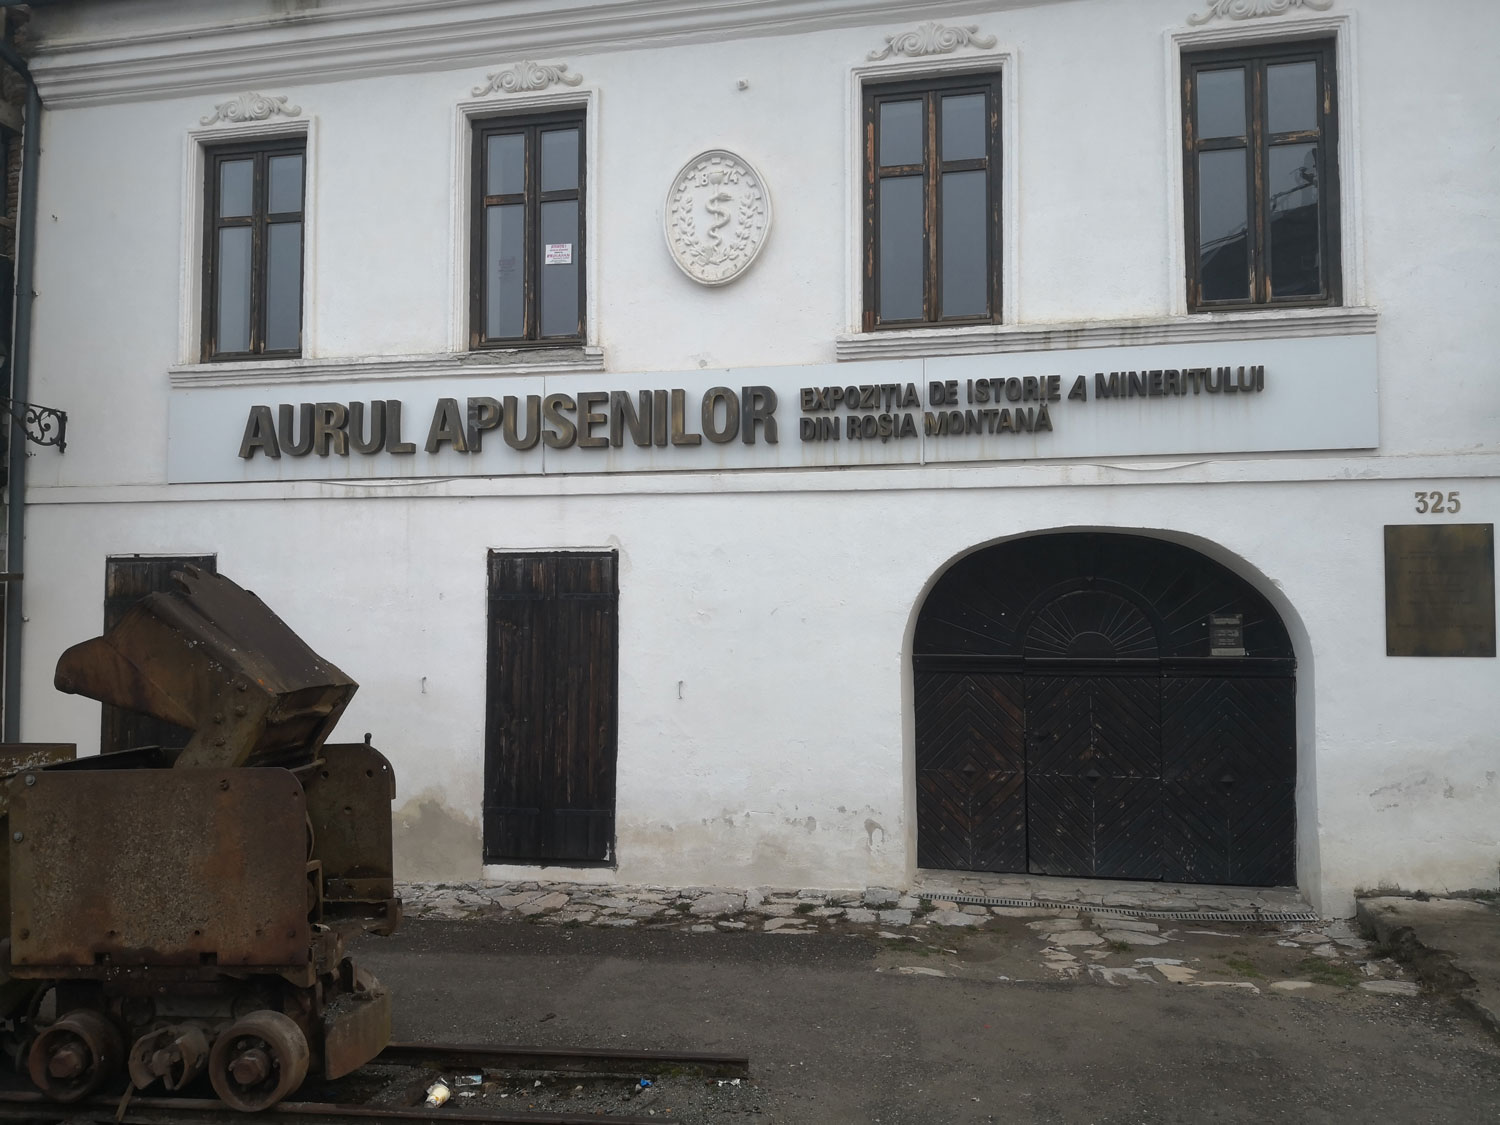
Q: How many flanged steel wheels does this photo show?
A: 2